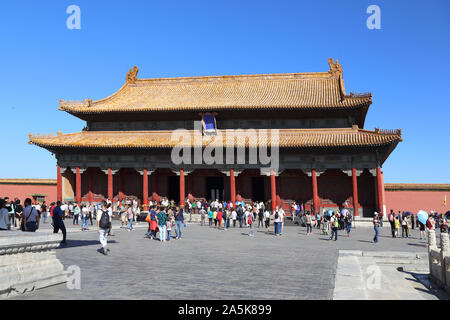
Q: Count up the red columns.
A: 10